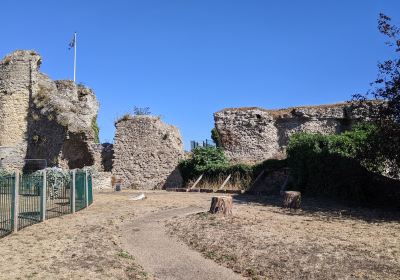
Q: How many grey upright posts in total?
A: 4